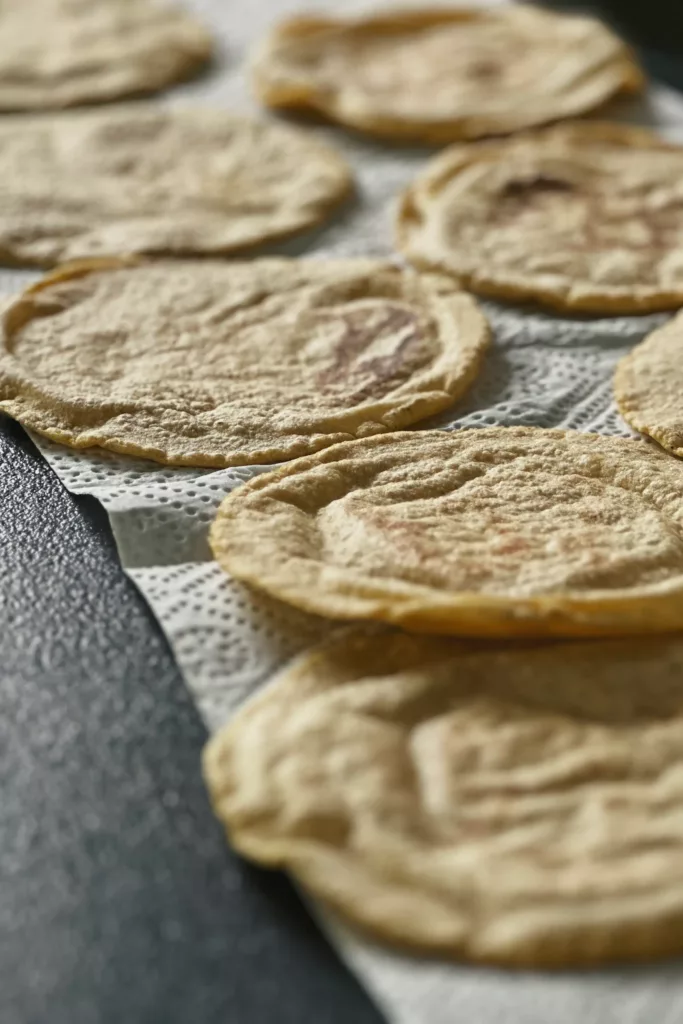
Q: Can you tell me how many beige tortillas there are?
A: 8